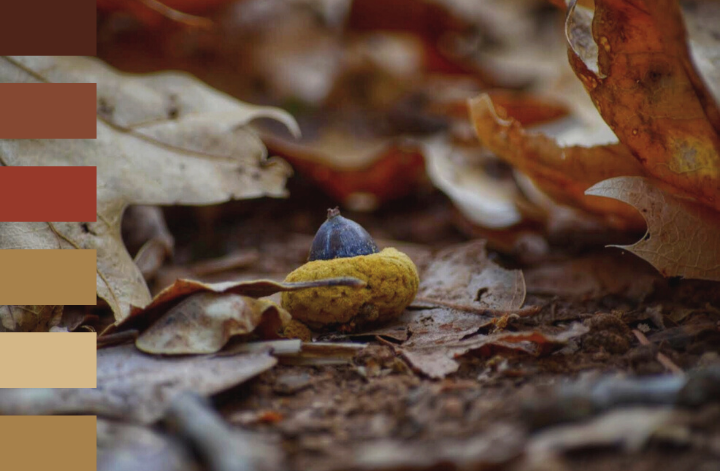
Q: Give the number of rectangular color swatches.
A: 6